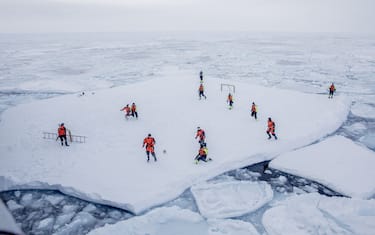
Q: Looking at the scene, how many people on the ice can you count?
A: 12